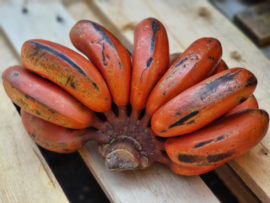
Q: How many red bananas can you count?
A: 12